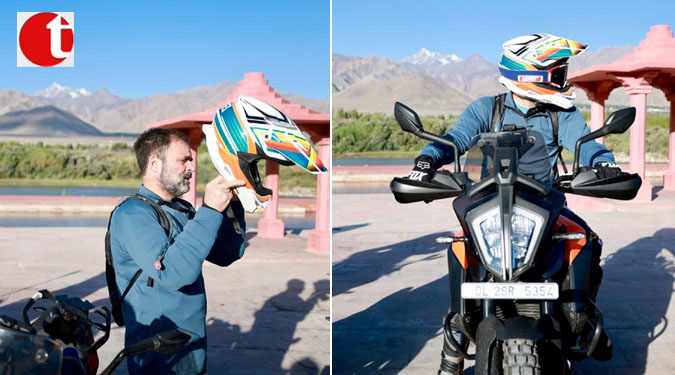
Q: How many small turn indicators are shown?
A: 2